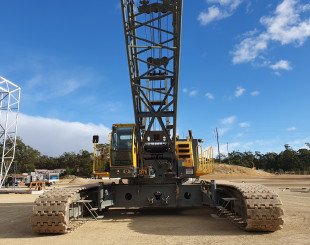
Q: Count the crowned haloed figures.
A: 0